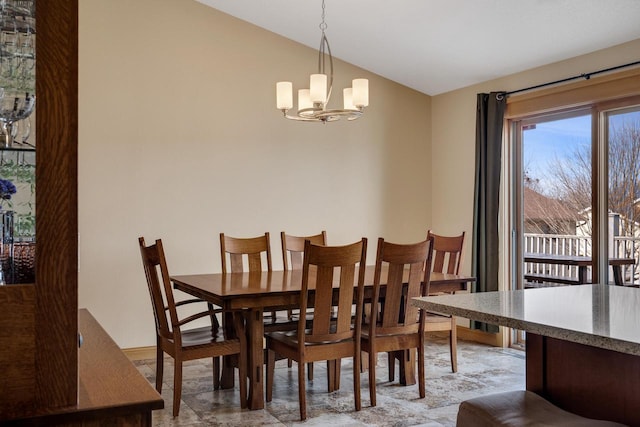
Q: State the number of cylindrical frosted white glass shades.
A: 5